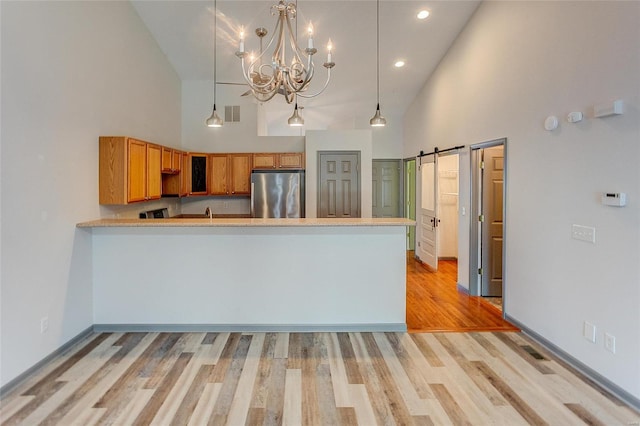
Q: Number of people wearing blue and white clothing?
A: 0